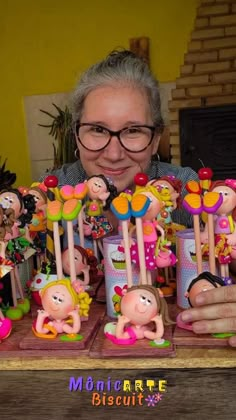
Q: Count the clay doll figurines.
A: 10